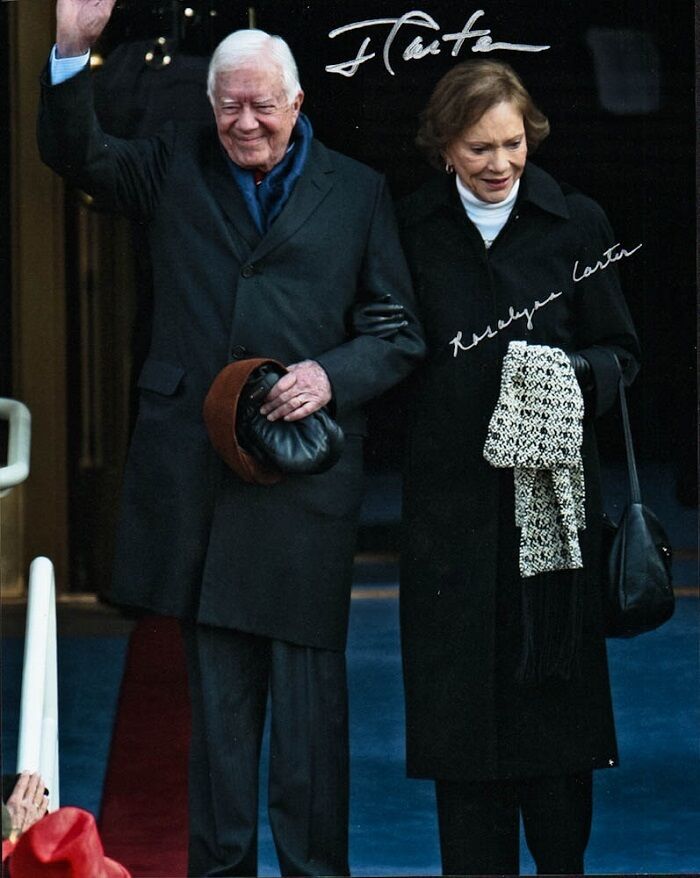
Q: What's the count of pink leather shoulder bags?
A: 0